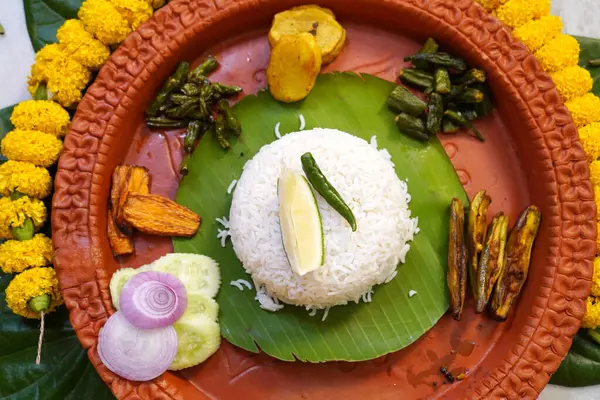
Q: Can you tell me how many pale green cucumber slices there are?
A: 4